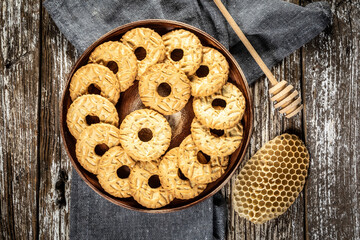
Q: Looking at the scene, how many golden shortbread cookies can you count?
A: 15